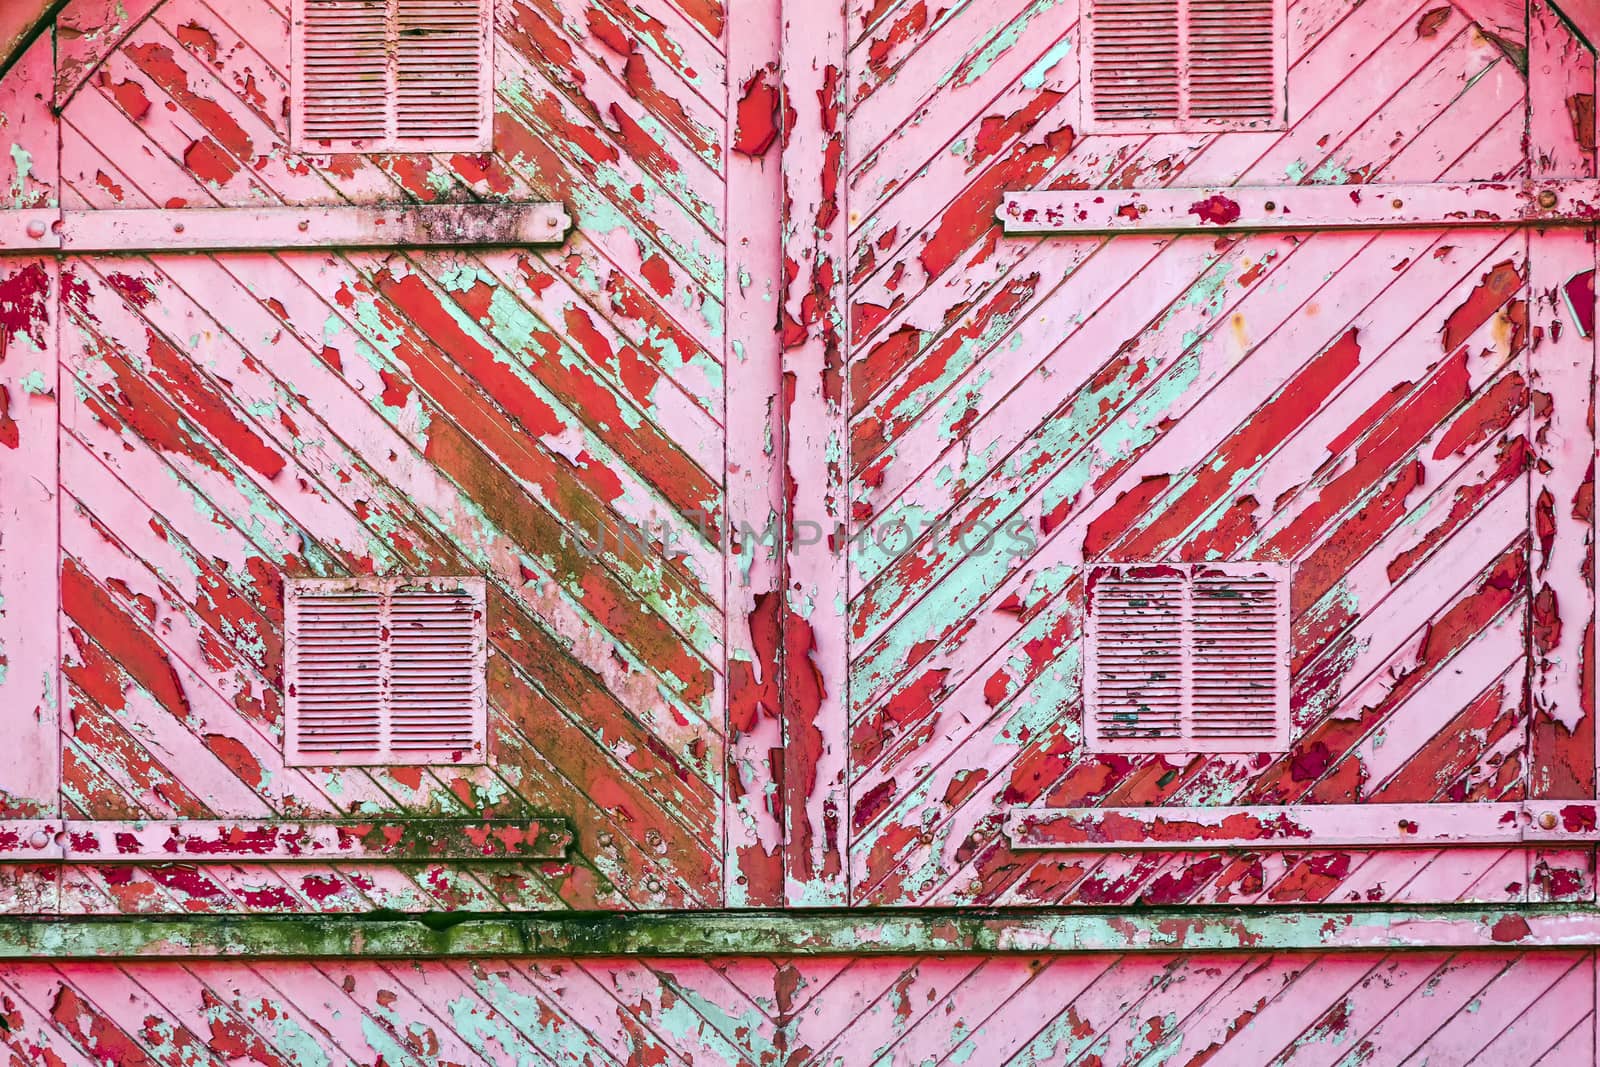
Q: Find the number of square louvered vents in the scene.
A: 4